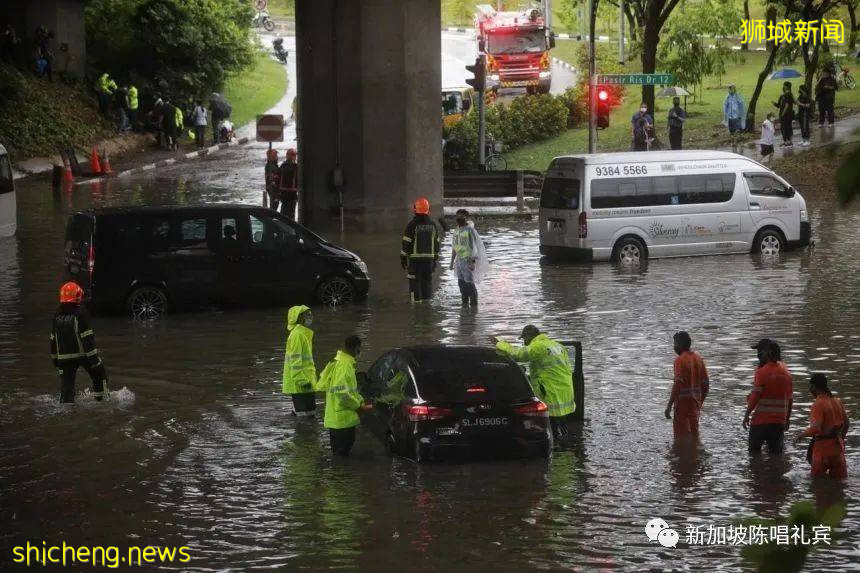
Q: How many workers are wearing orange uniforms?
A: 3